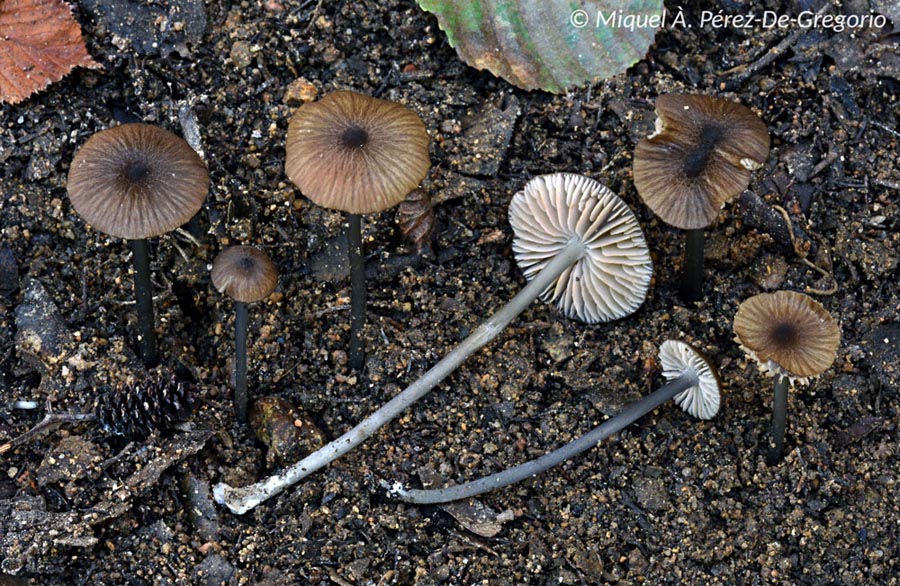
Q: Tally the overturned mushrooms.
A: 2